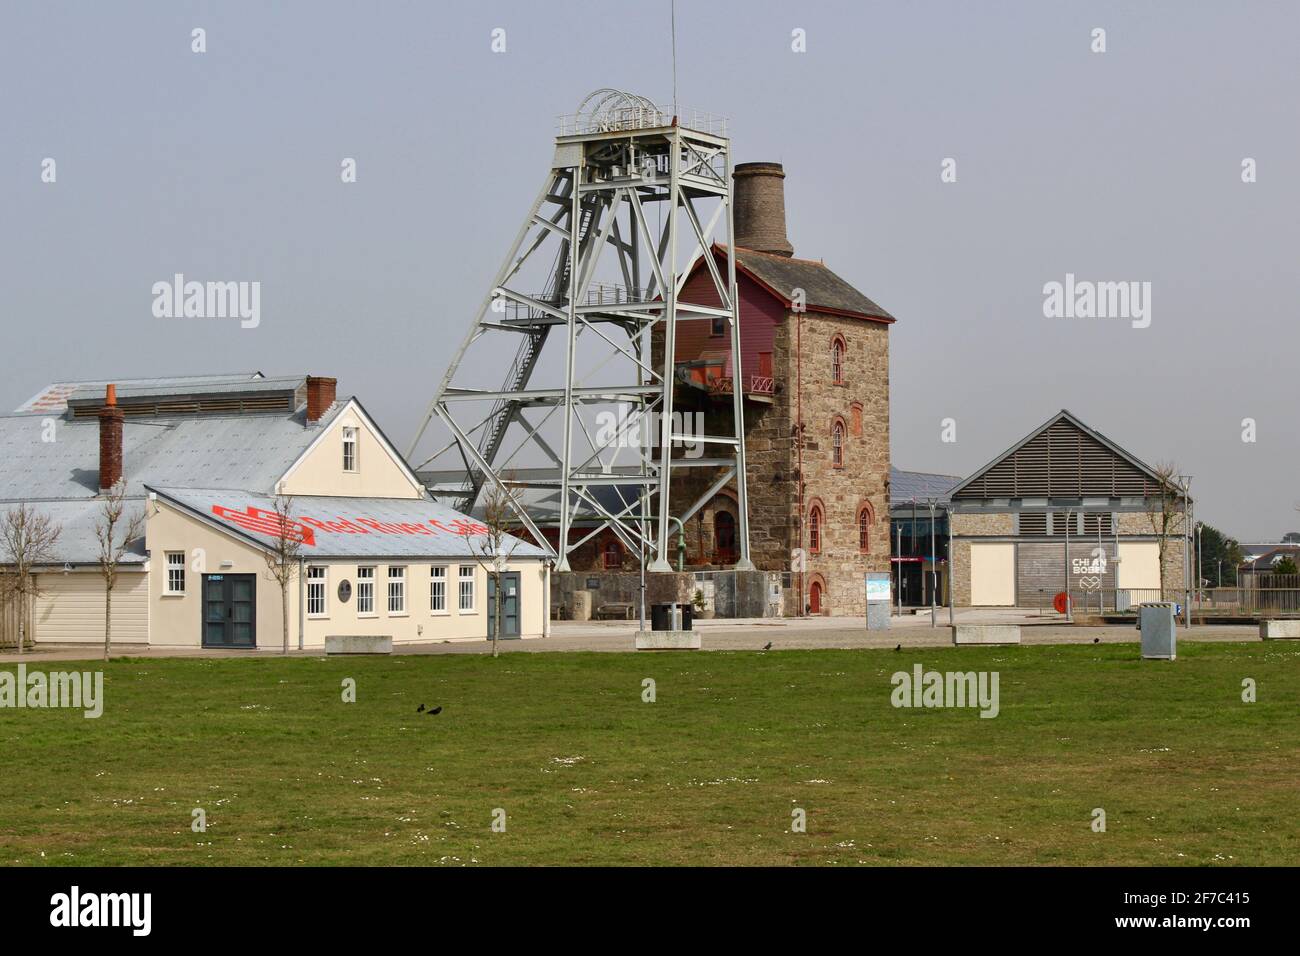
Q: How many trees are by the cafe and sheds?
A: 4